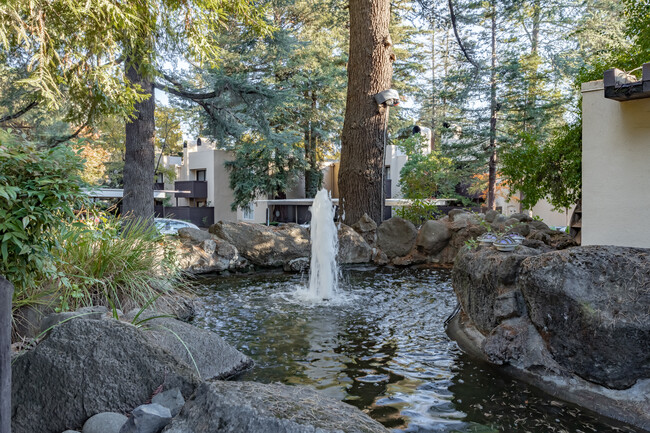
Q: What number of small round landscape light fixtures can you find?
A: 3